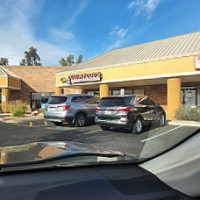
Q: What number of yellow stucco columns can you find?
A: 4